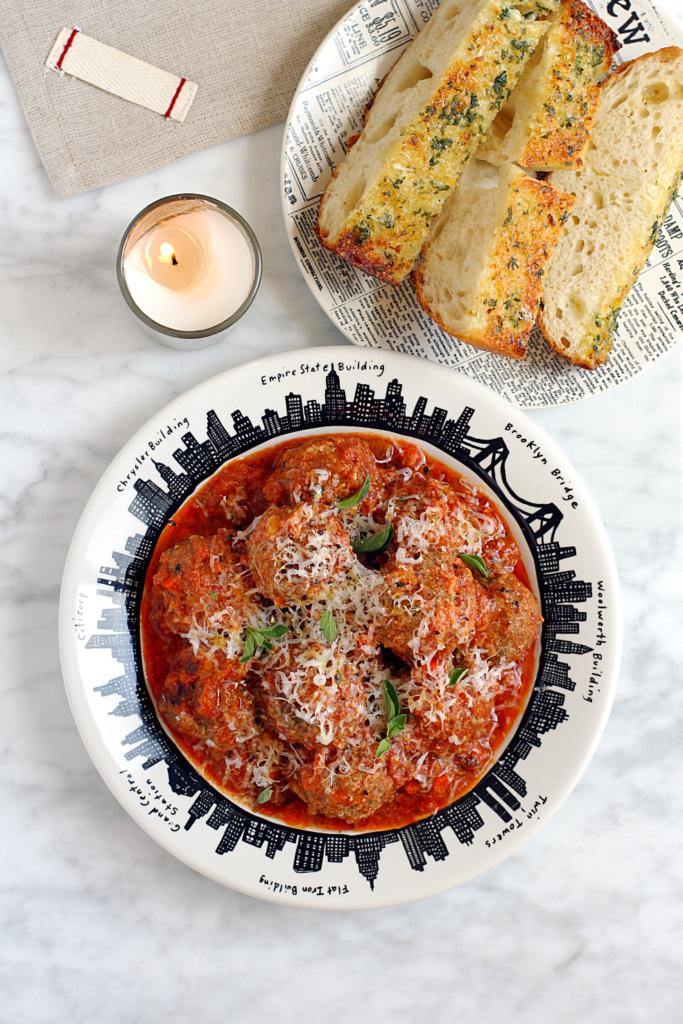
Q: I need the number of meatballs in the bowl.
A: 10